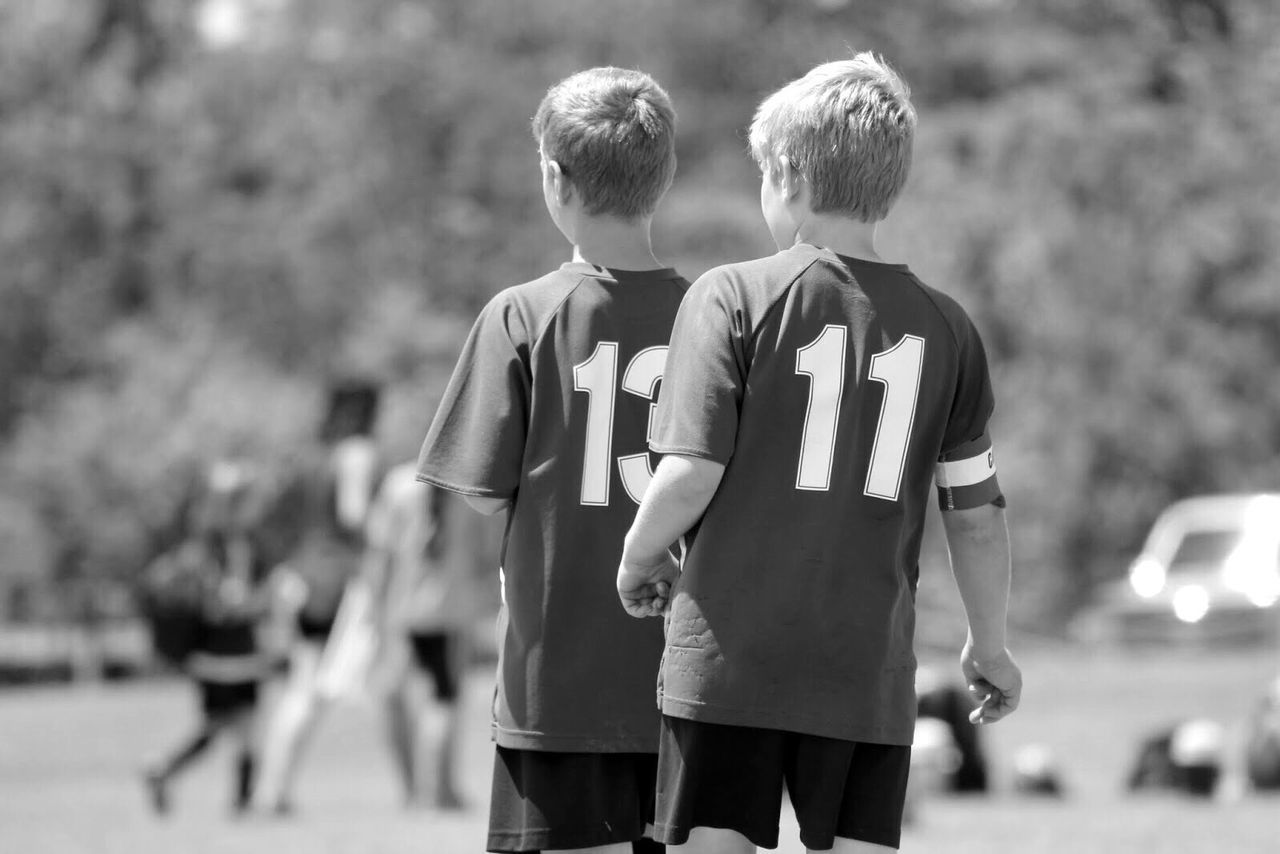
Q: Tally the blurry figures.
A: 3